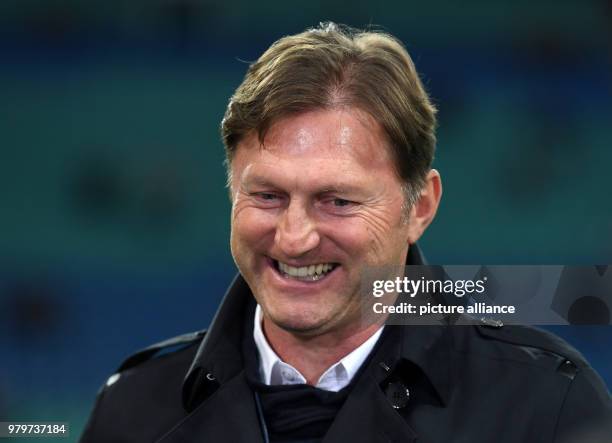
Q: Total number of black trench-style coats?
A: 1